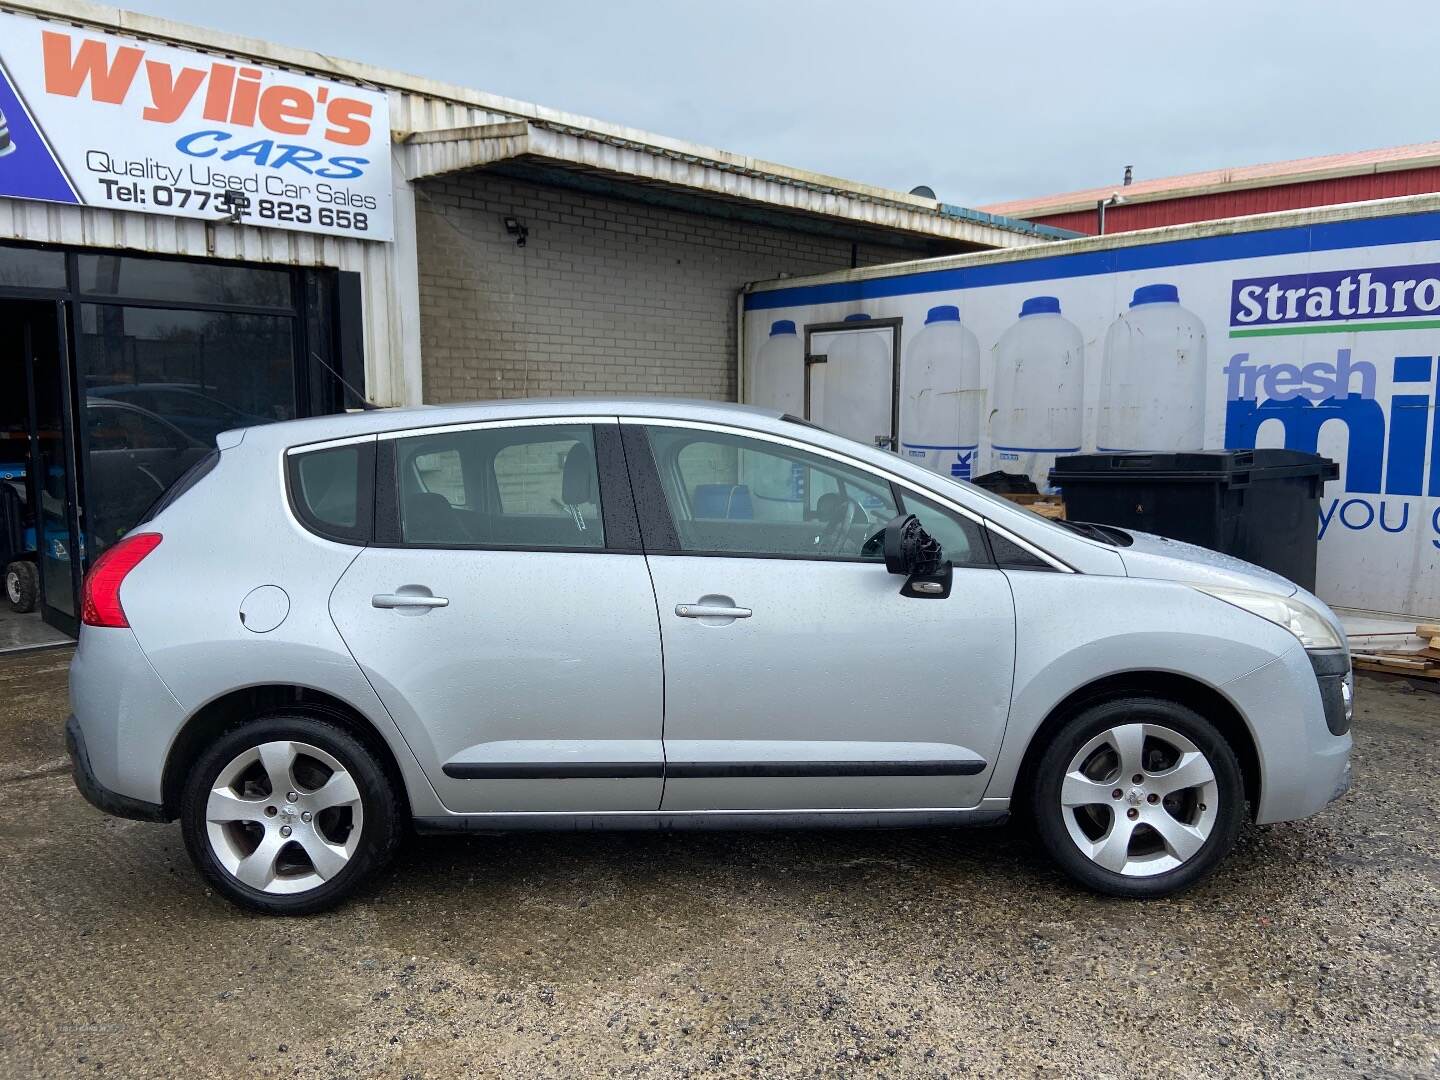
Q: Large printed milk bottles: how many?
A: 5